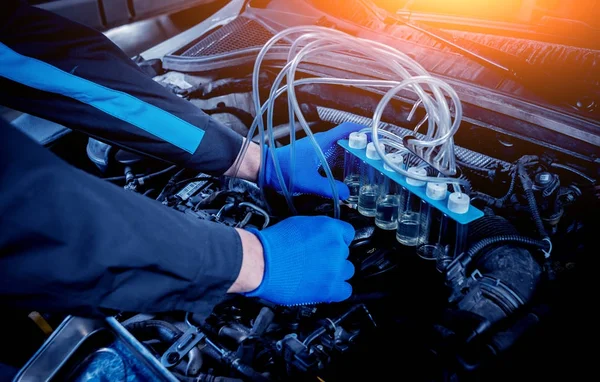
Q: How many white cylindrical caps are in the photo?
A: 6